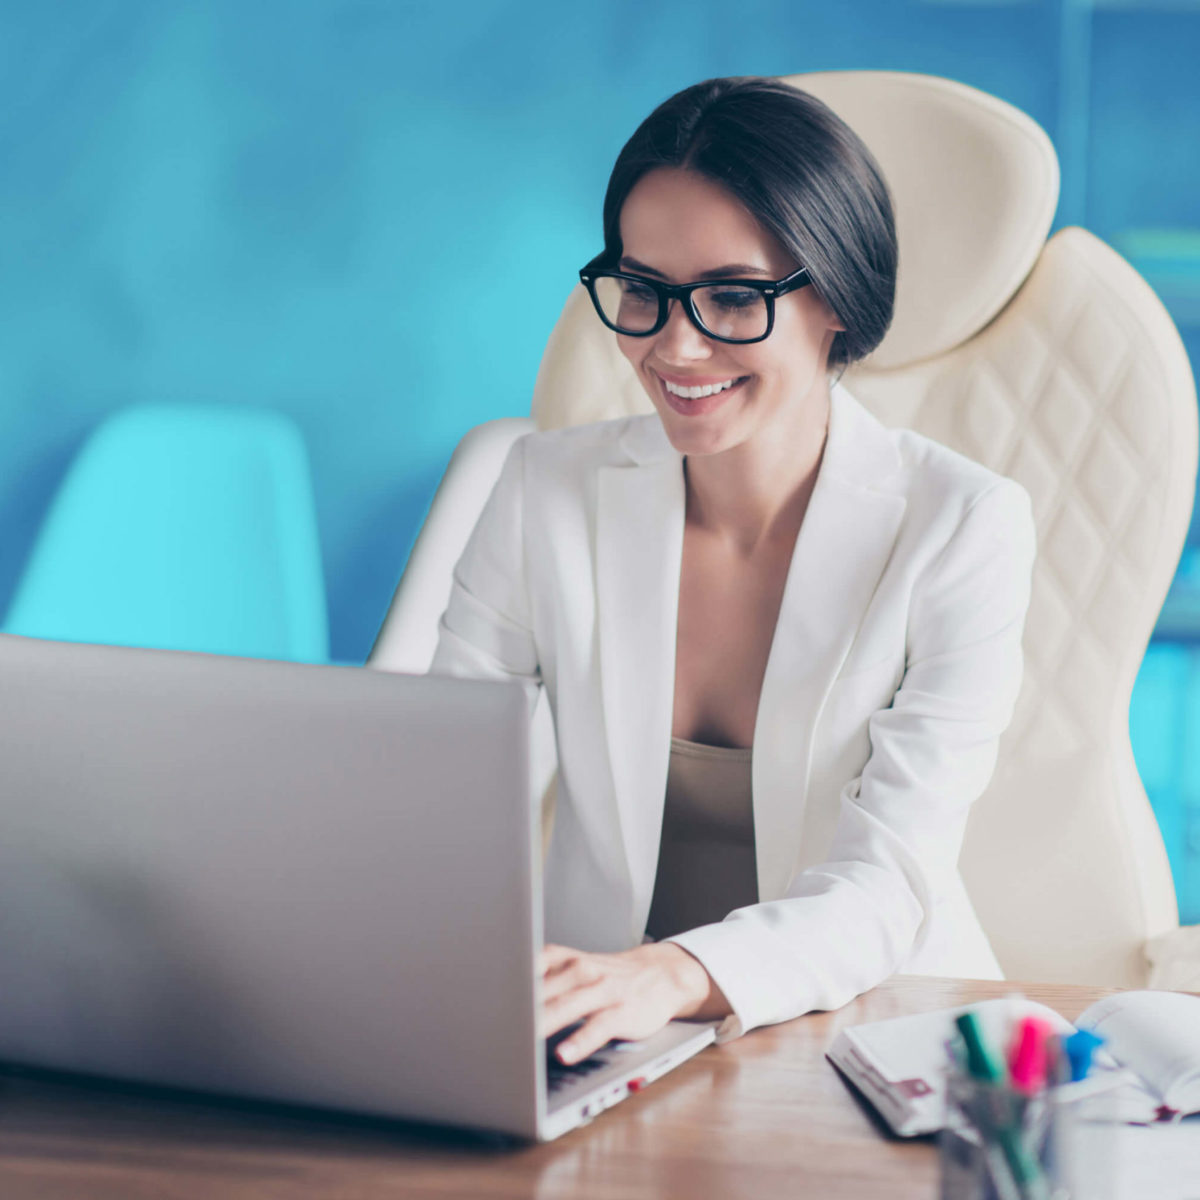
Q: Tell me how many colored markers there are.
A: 3